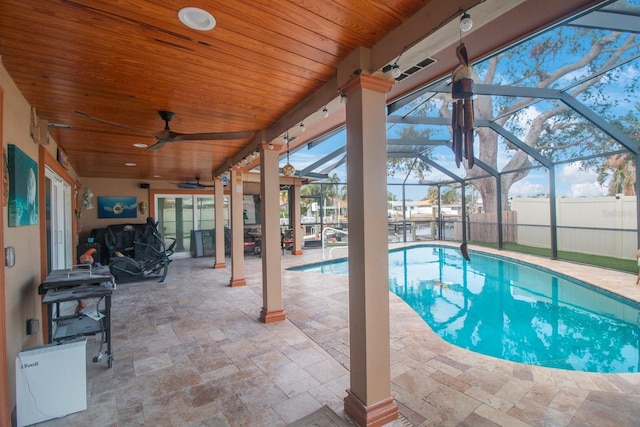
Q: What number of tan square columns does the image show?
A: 5